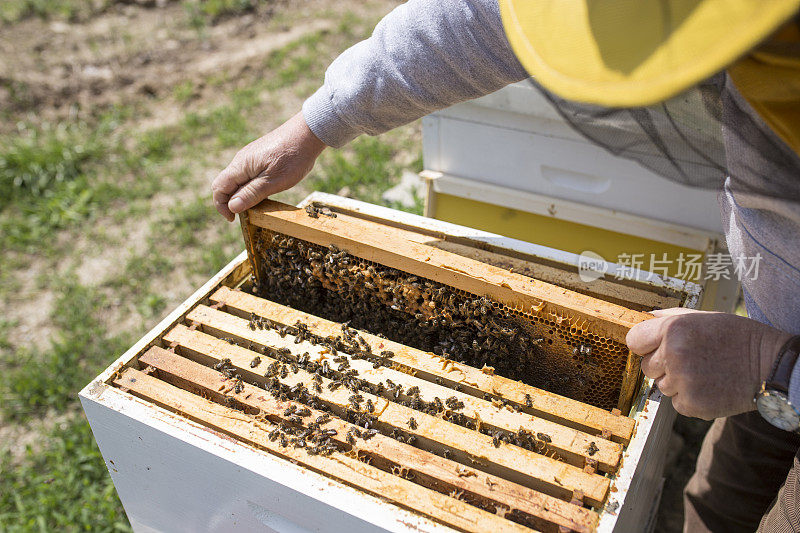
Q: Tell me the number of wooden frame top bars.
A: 7